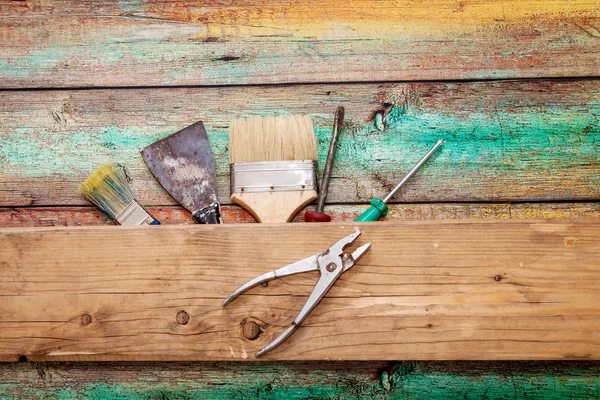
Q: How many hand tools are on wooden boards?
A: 6